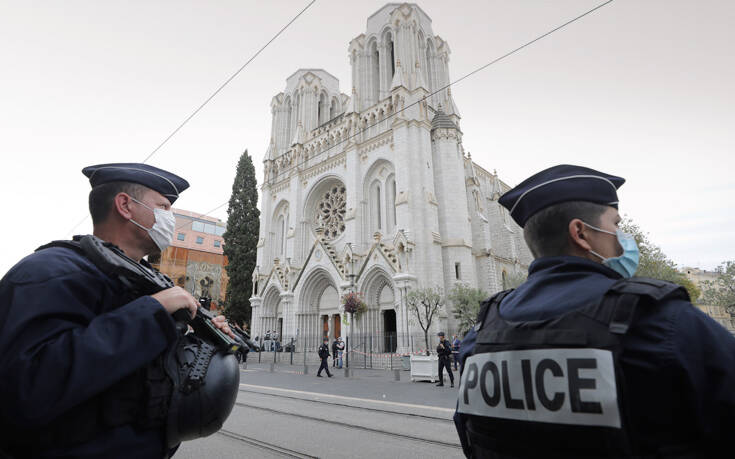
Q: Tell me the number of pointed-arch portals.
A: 3